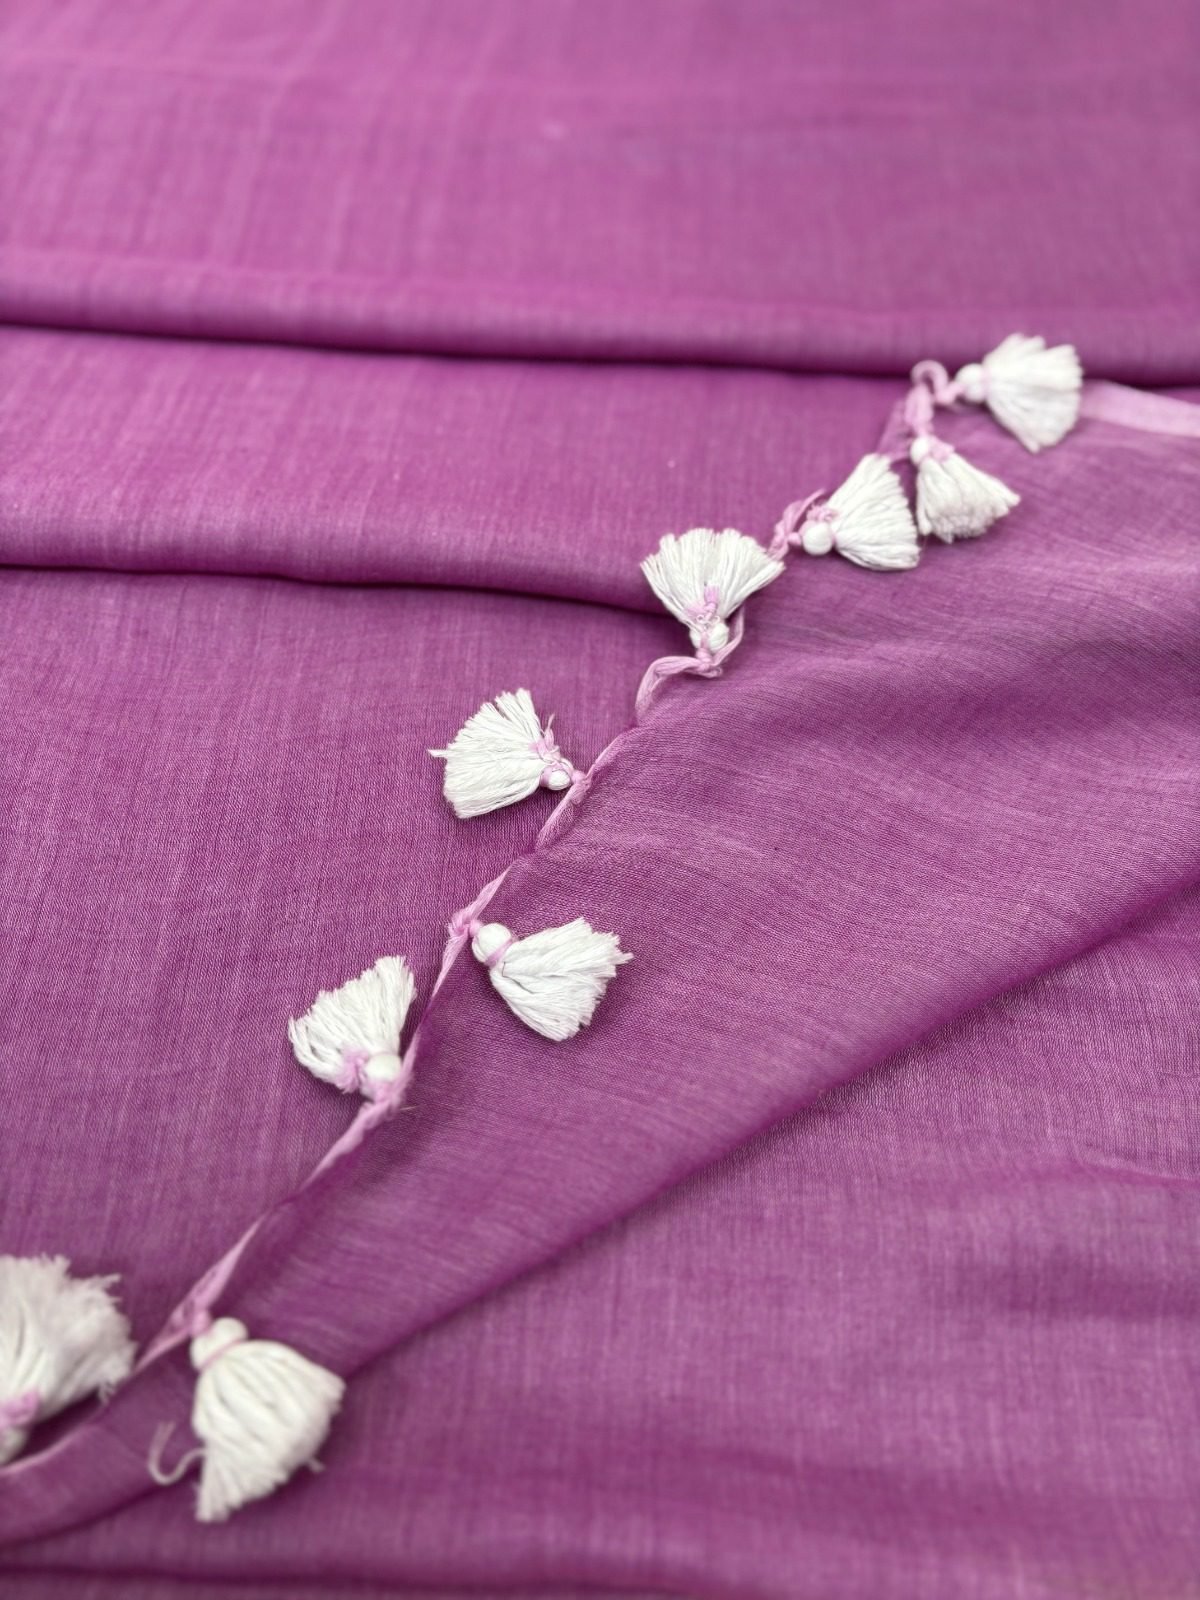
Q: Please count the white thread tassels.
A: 9